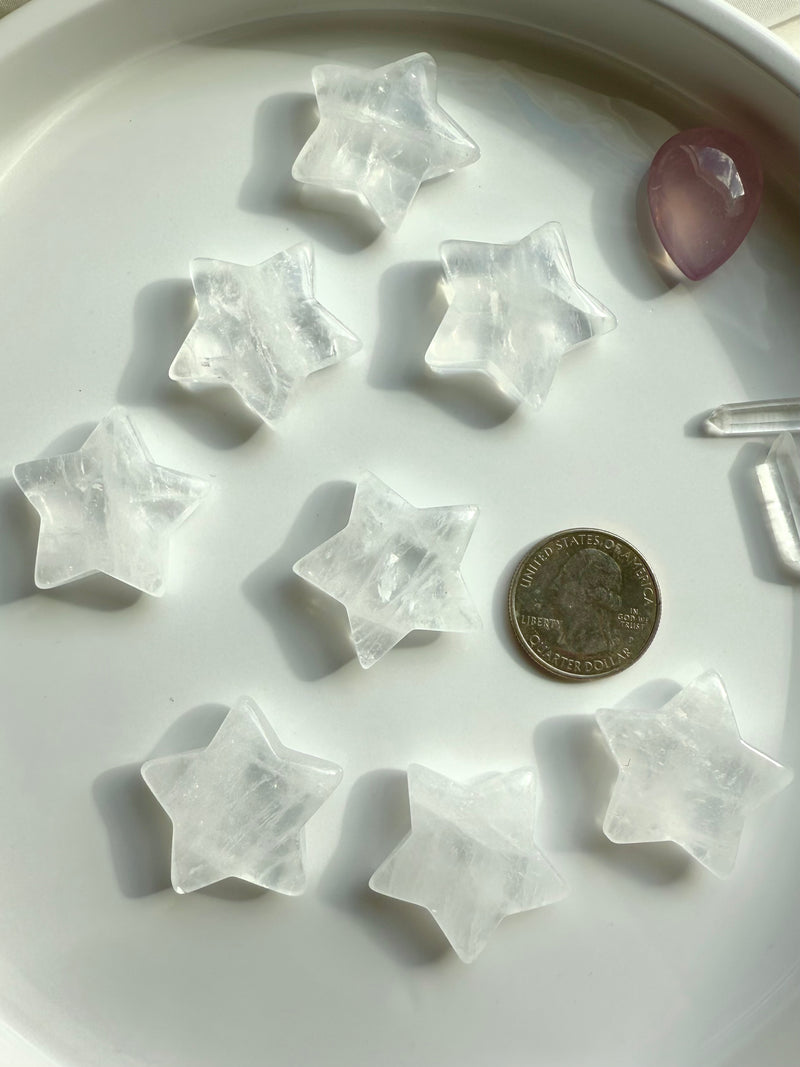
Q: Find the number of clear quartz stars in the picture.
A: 8